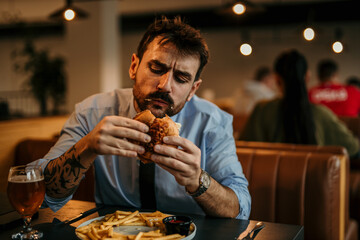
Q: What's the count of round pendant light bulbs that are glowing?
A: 5